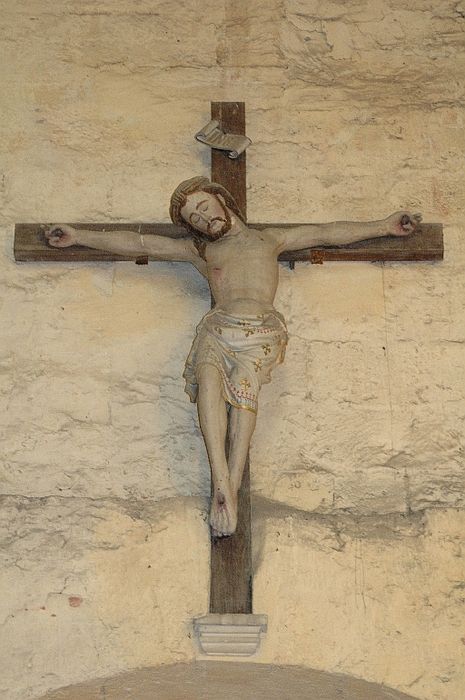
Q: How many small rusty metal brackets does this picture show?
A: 2